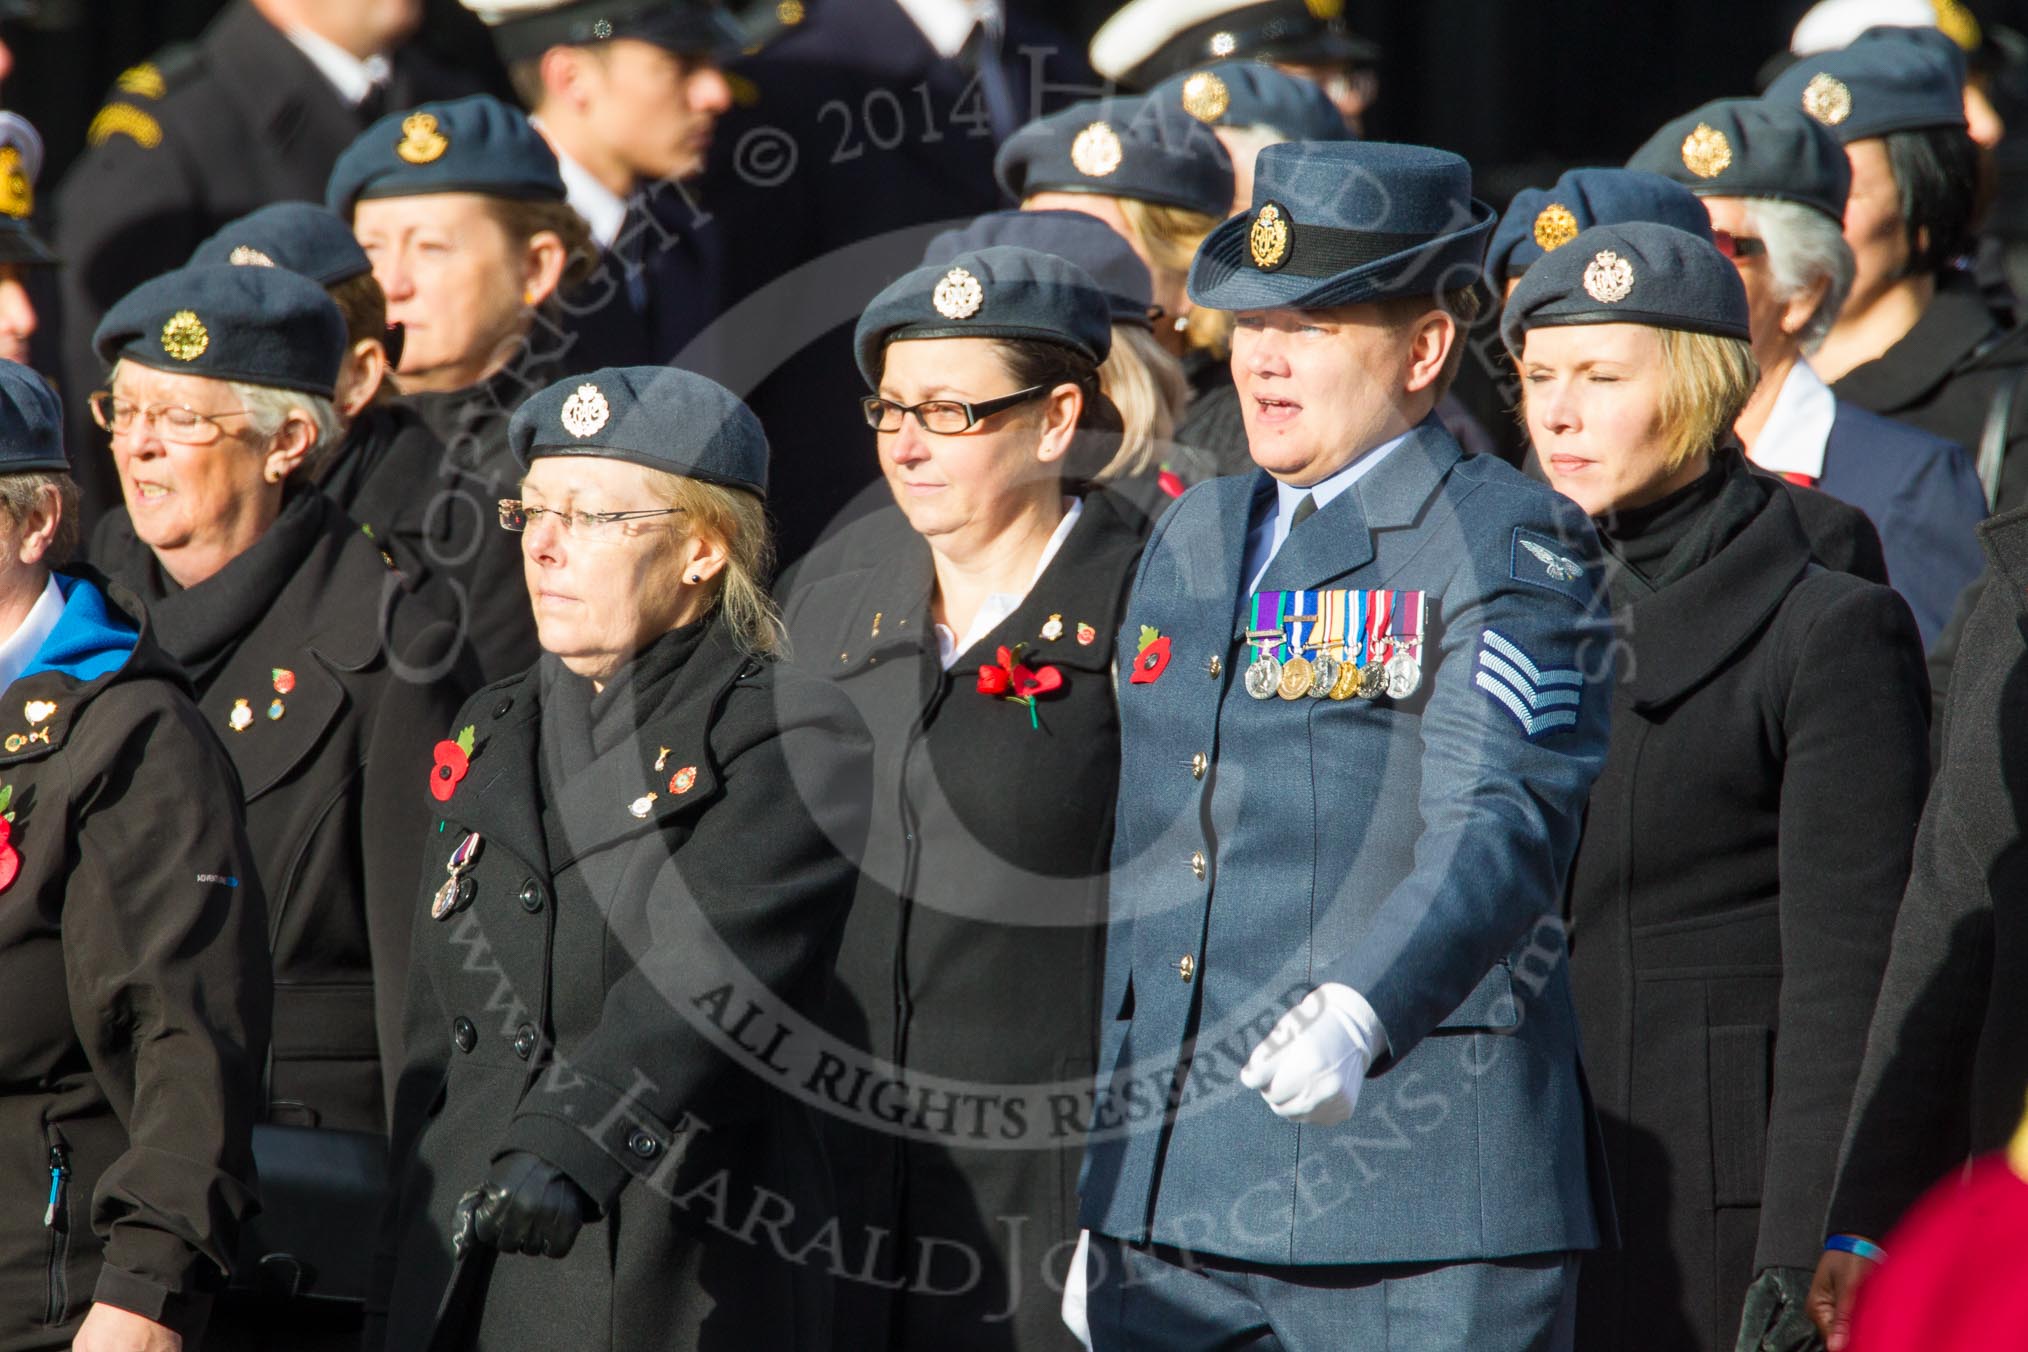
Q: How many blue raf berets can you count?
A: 13